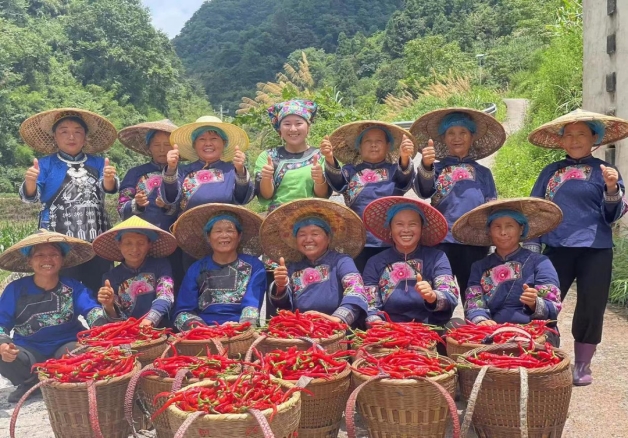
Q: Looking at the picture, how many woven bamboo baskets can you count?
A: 11